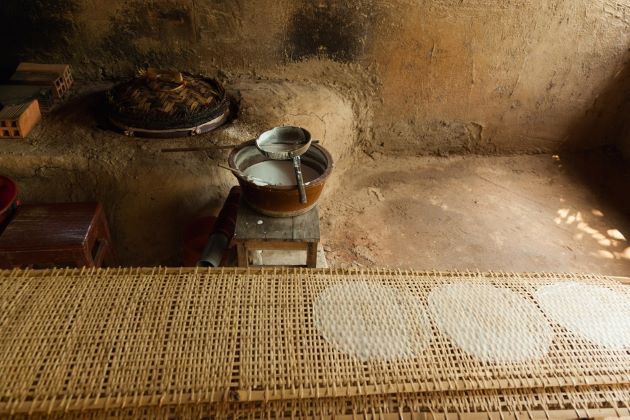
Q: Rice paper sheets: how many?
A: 3